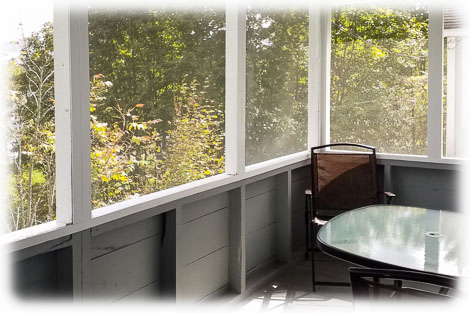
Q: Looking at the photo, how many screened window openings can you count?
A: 5